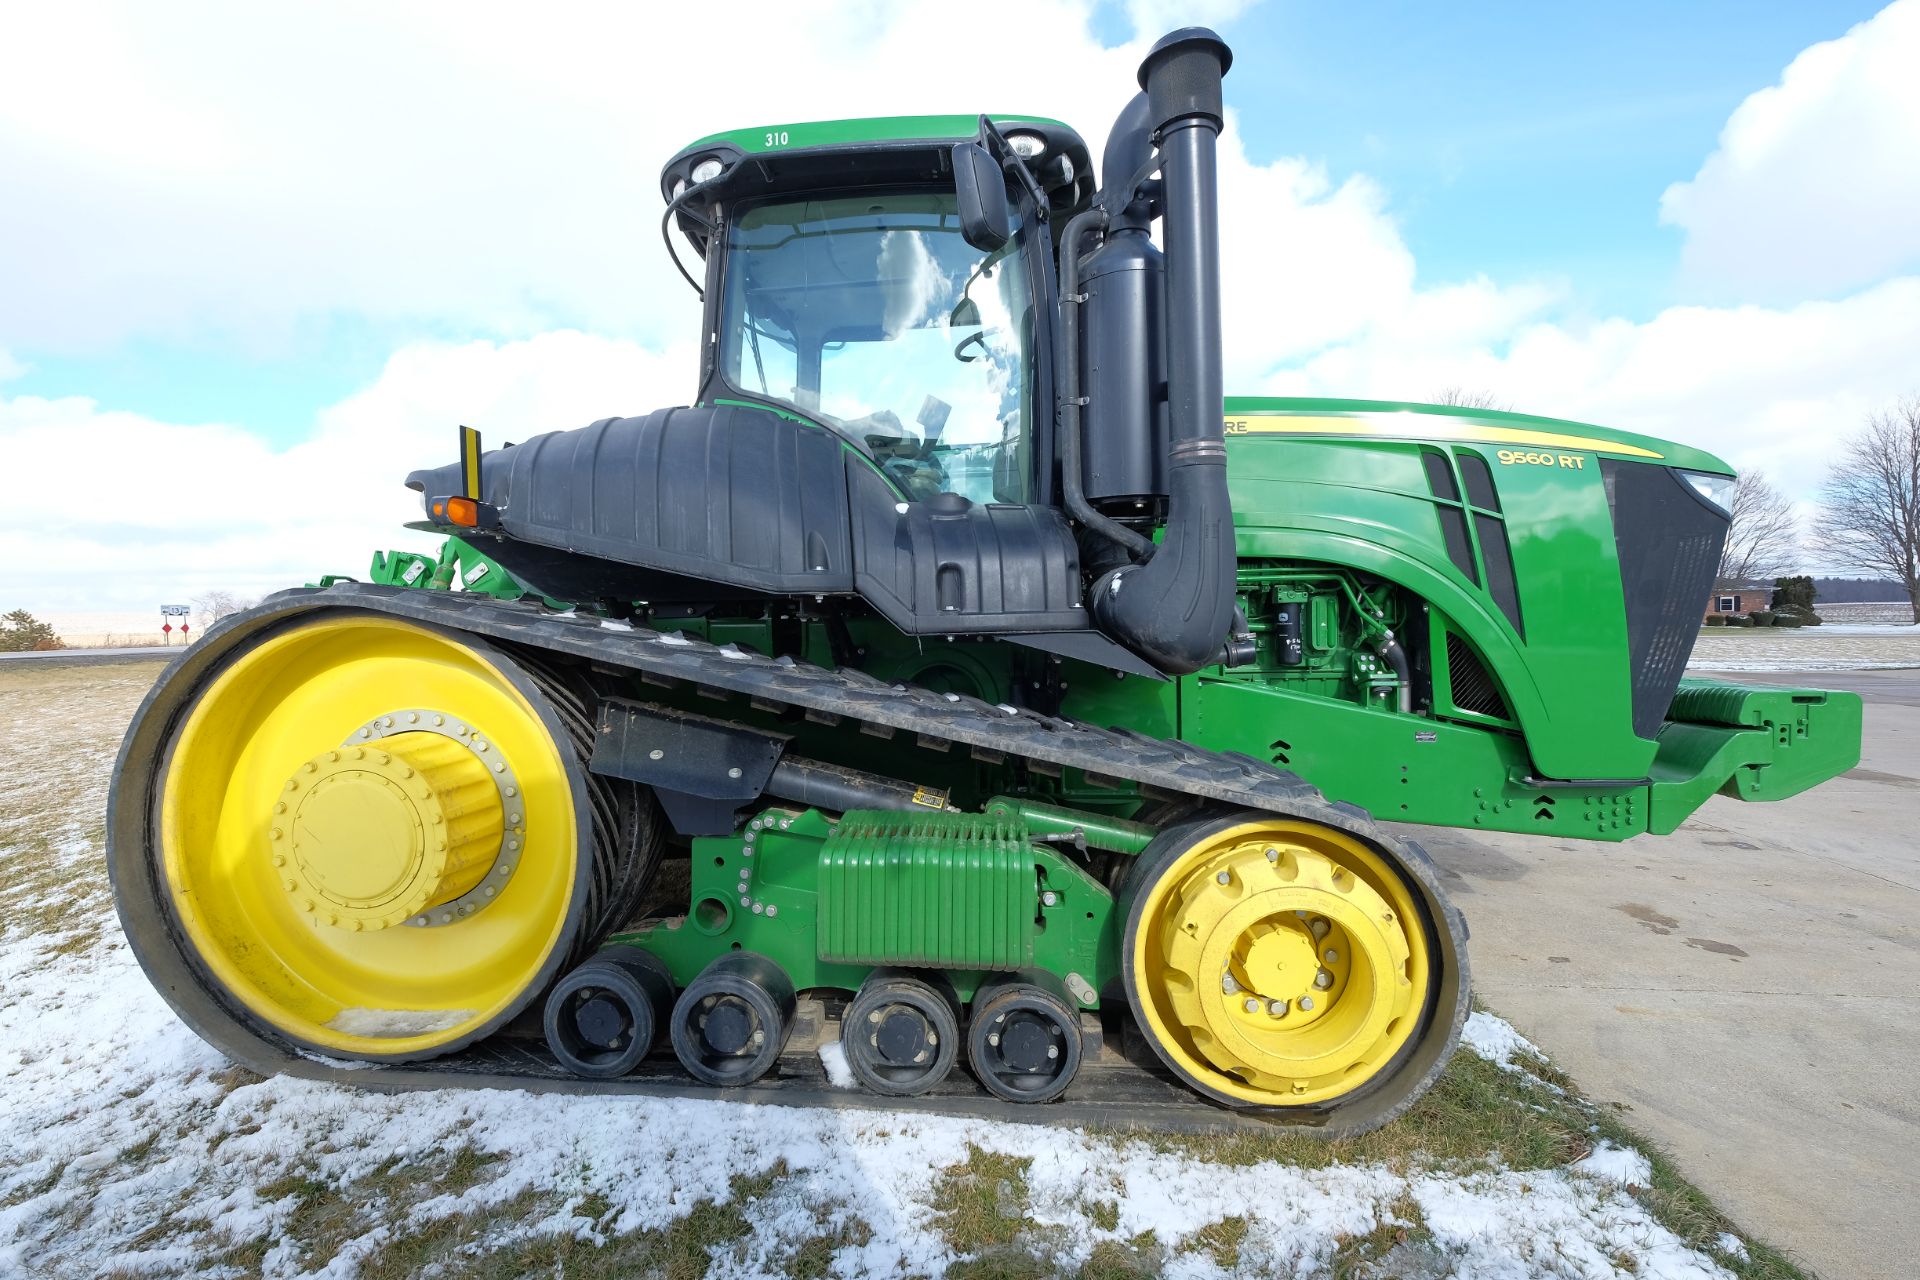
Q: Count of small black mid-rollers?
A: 4